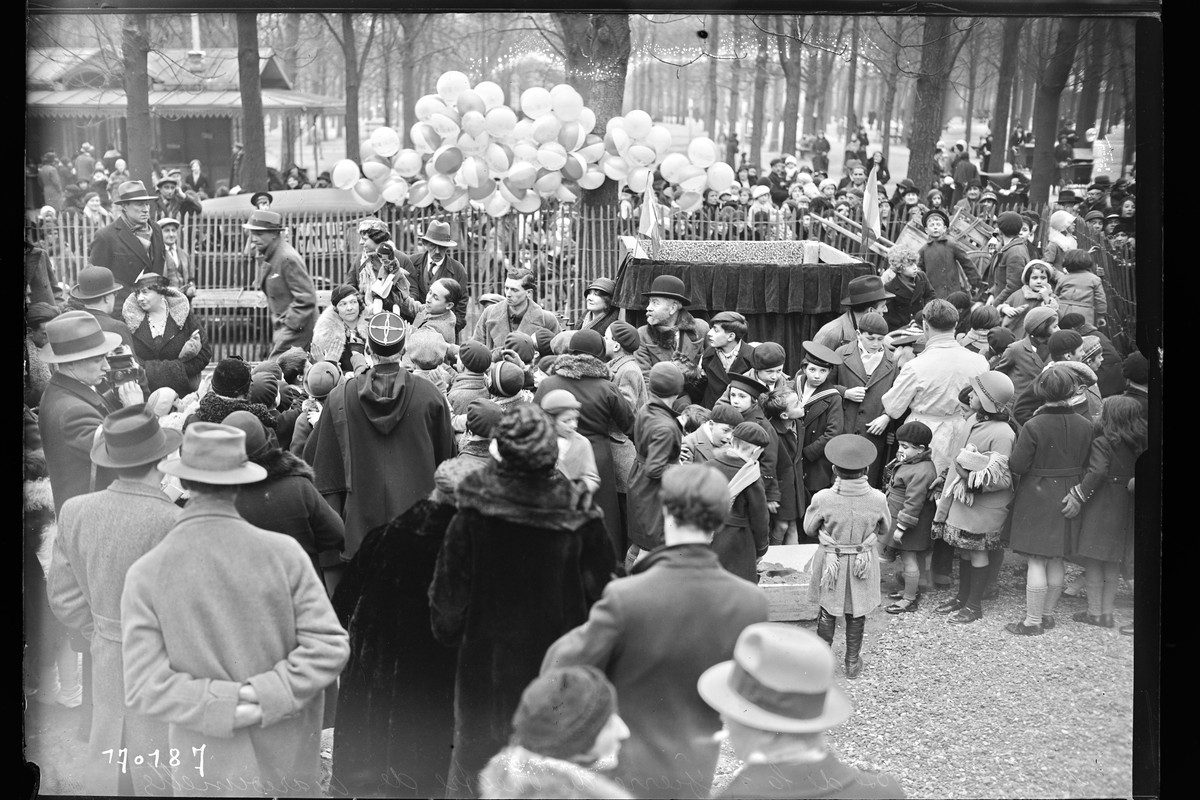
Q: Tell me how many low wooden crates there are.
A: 1